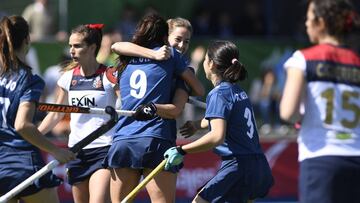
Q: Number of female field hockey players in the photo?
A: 6